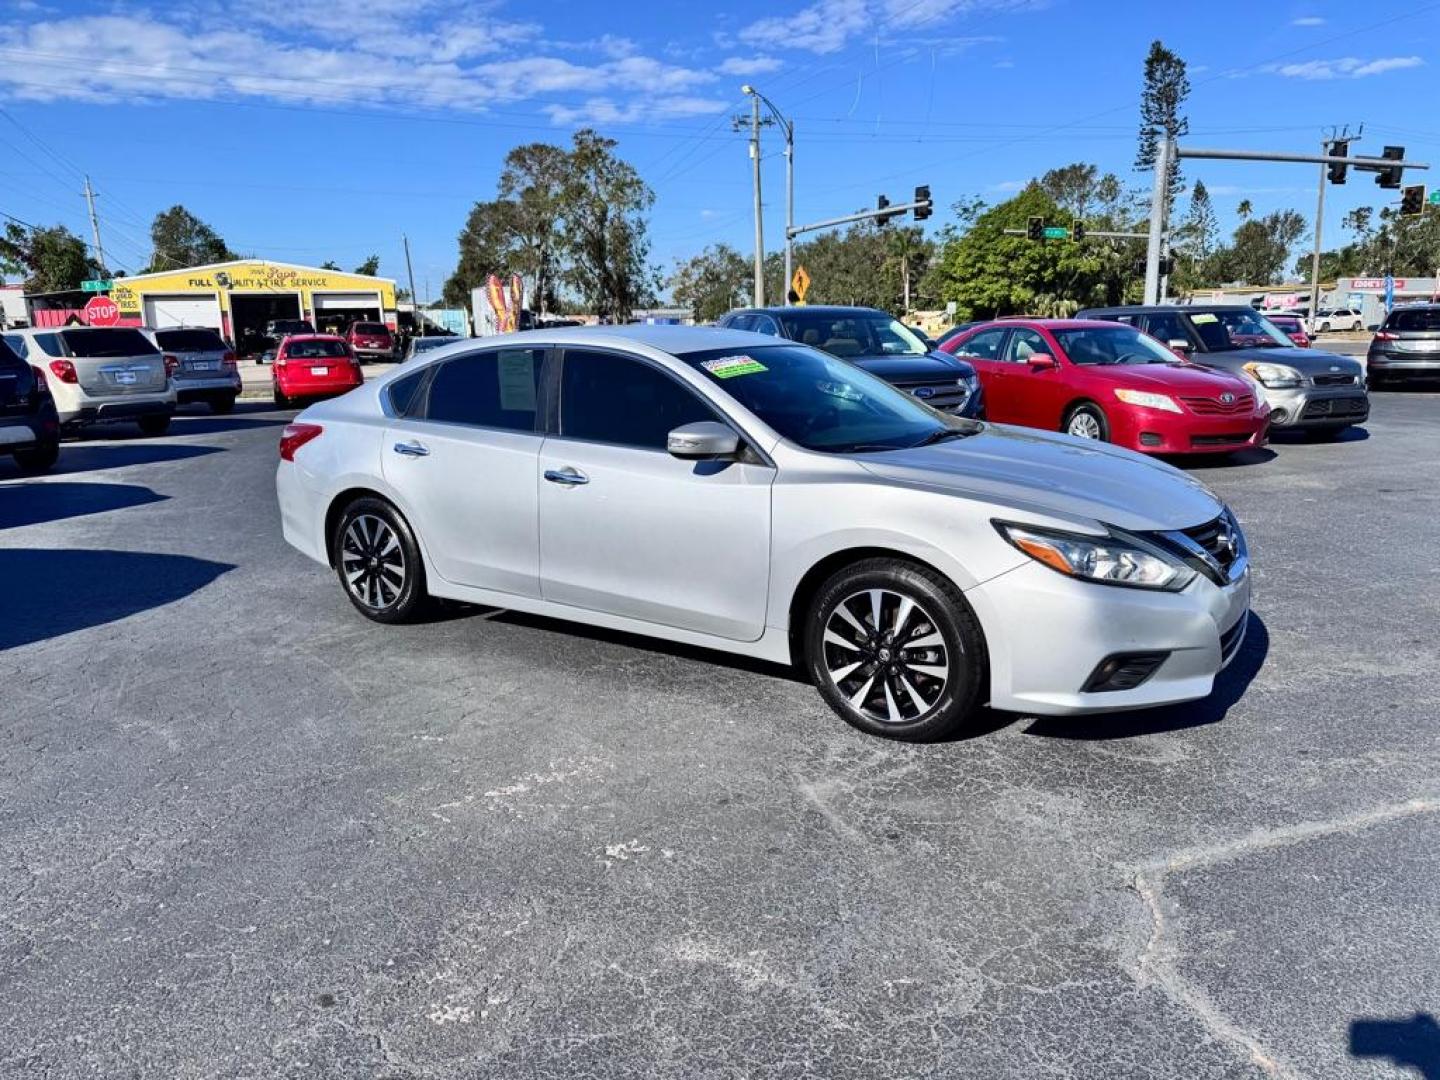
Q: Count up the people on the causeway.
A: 0